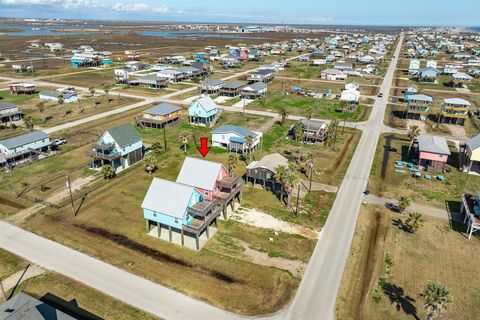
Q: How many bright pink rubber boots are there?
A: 0